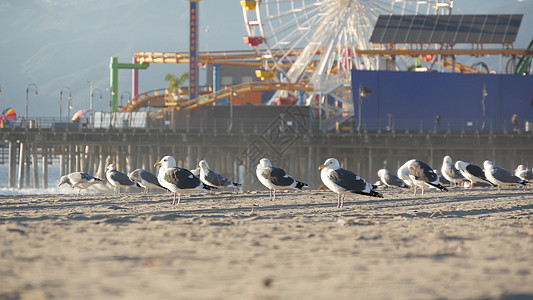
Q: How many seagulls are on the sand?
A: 13